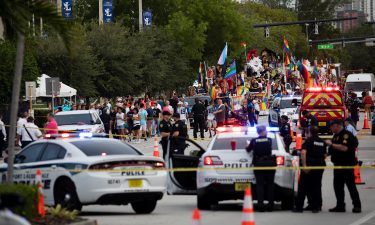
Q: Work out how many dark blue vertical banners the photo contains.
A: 3